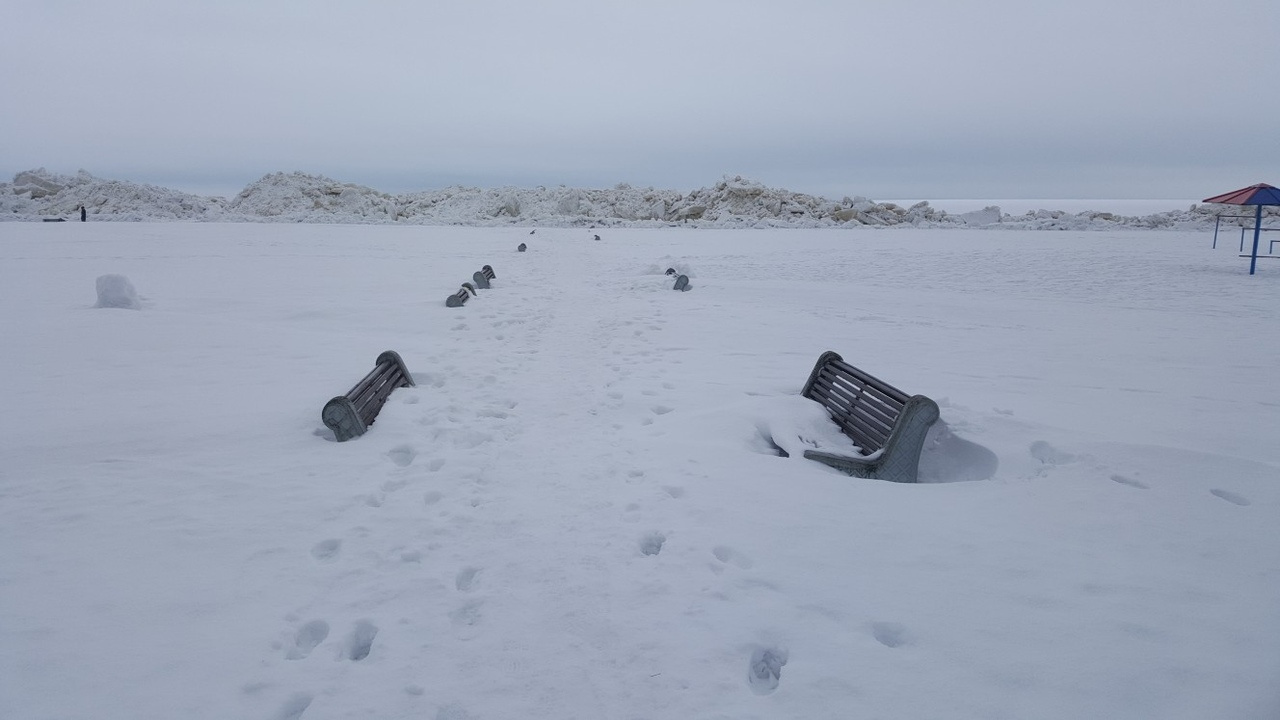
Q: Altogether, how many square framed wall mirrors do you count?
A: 0